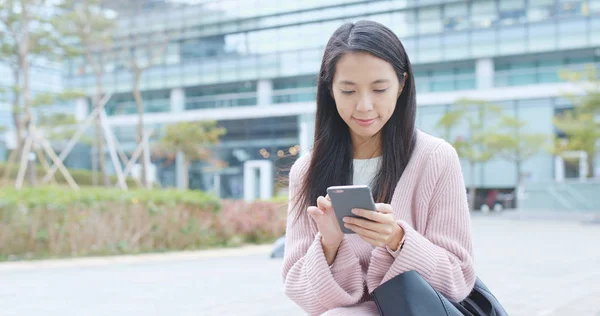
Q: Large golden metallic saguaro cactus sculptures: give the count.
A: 0